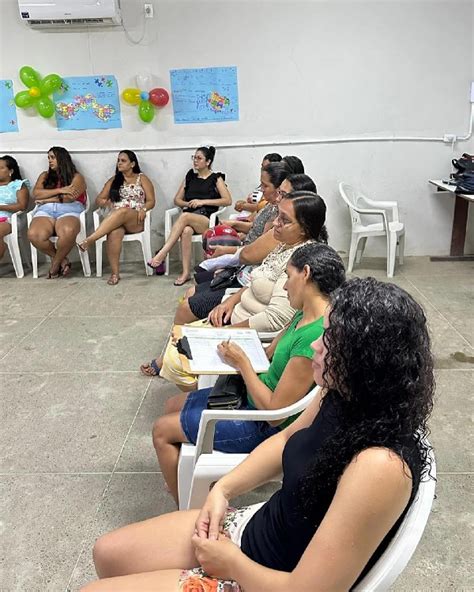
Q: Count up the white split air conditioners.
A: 1